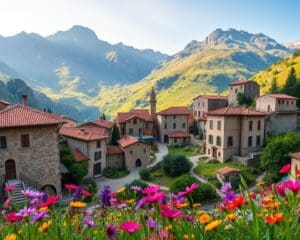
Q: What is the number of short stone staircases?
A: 1